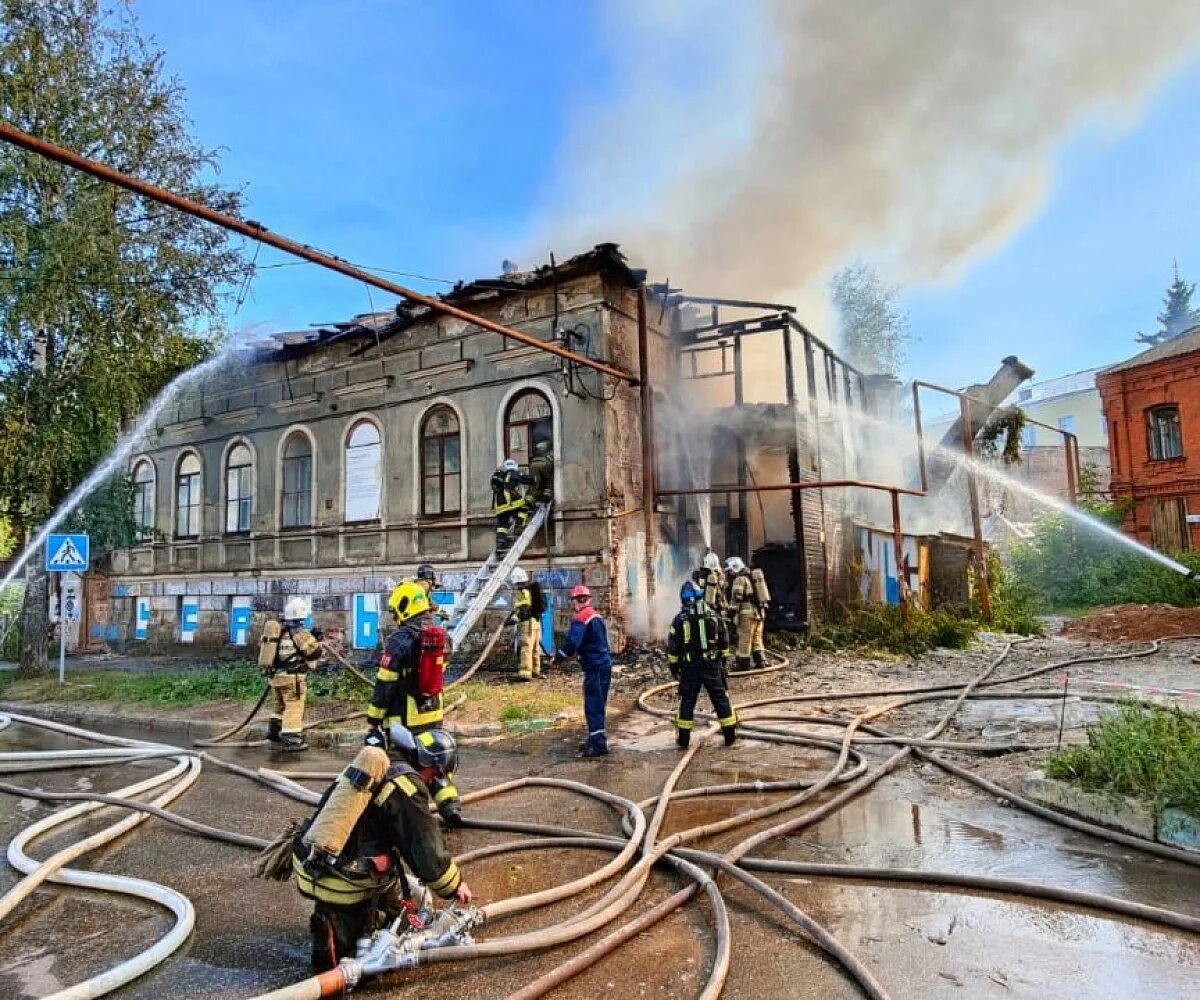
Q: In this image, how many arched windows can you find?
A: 7